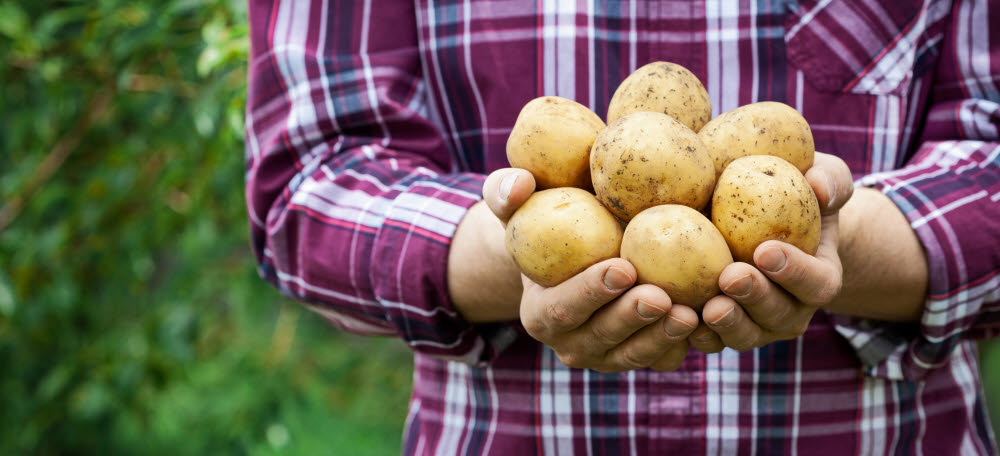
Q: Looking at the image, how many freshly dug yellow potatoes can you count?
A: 7